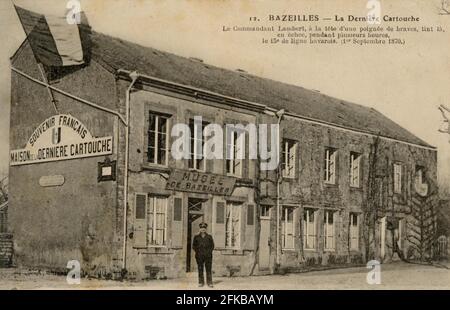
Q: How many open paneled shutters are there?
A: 4